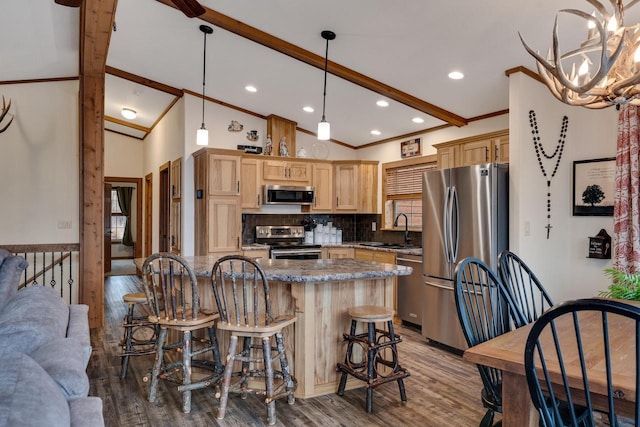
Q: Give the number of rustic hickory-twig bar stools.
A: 4